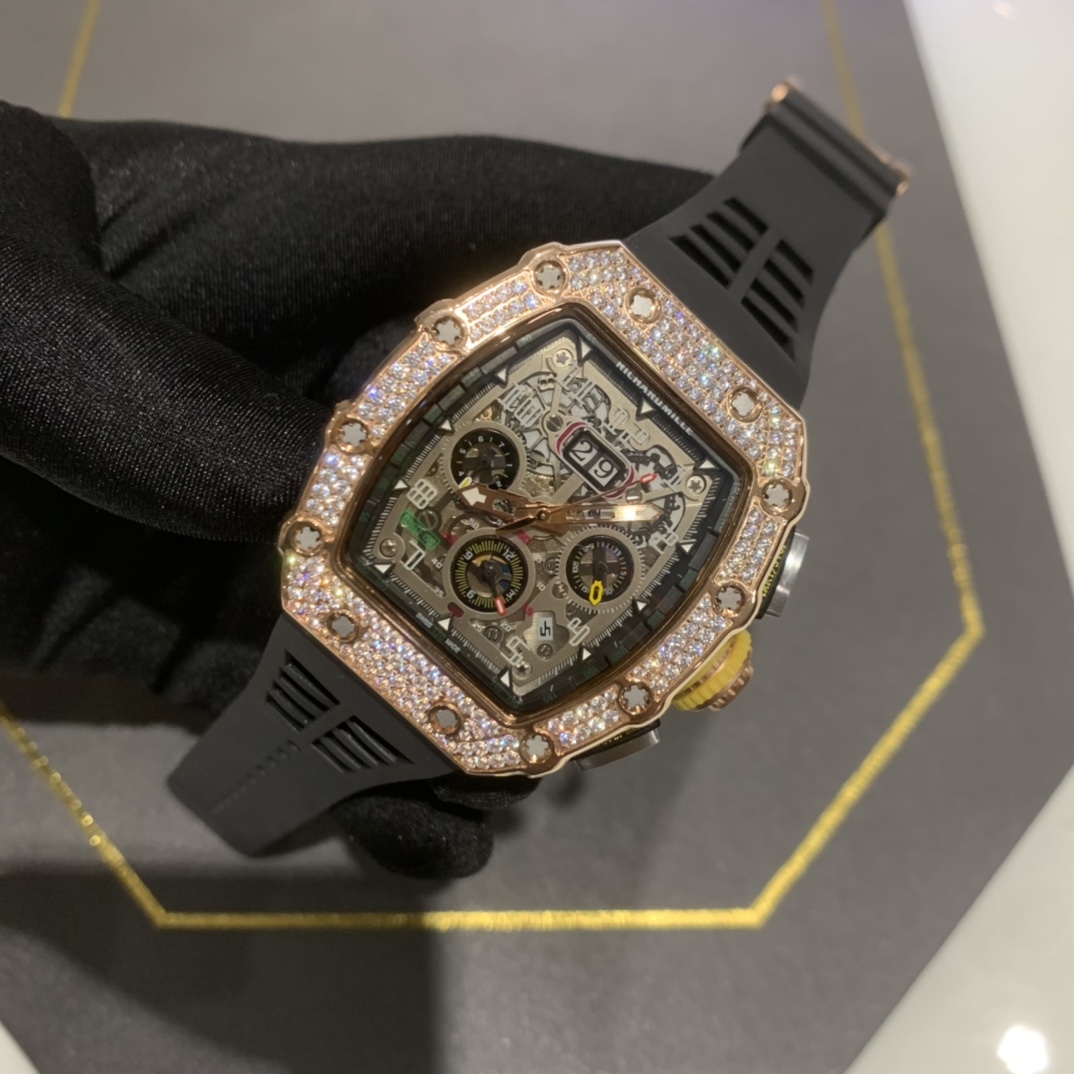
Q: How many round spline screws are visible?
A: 12